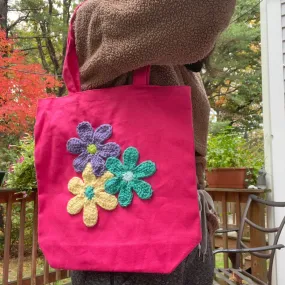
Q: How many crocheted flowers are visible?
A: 3